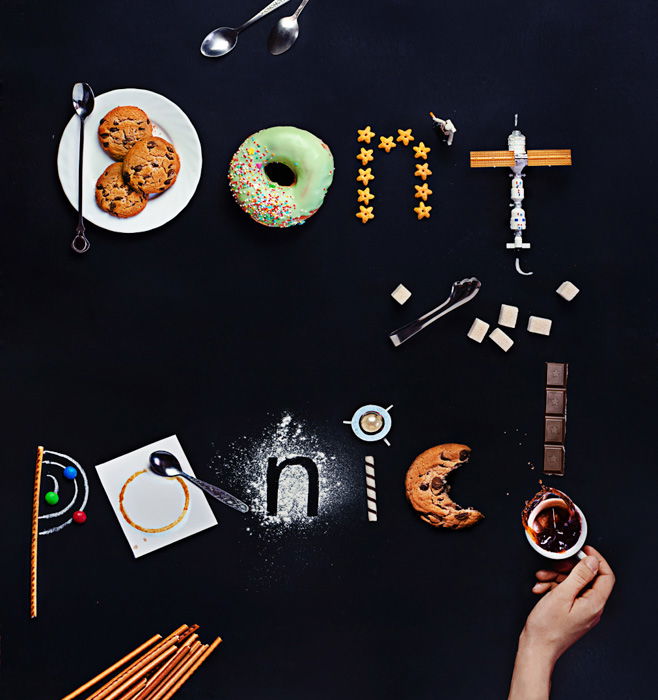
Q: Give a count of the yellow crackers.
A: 11